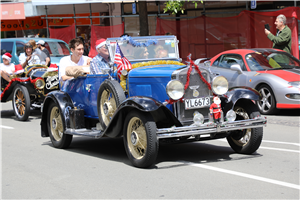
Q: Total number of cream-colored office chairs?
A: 0